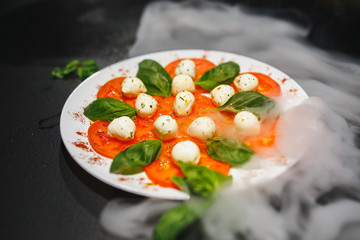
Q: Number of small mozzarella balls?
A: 12